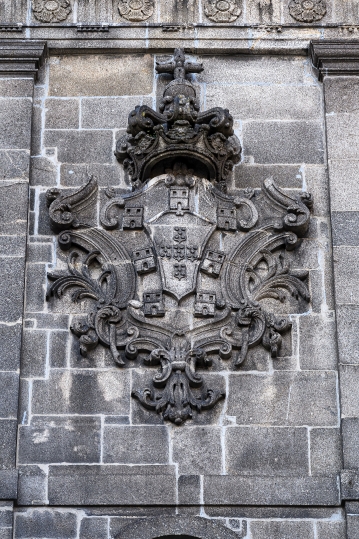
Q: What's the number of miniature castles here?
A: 7